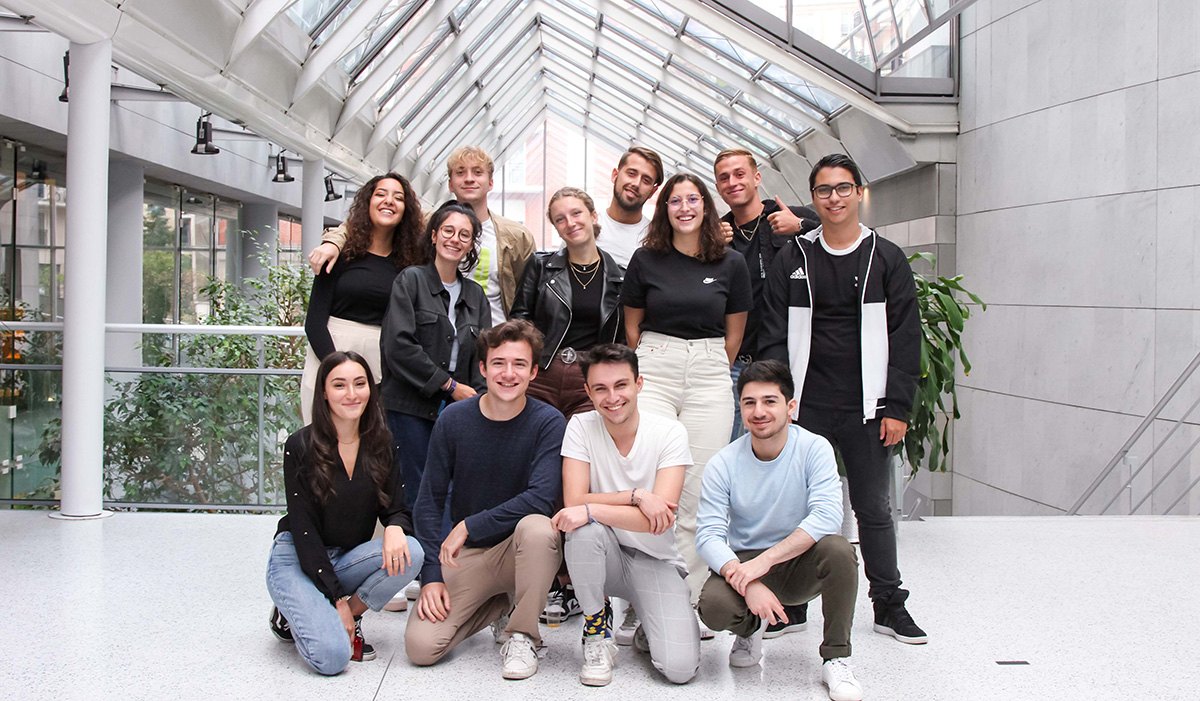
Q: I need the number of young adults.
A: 12